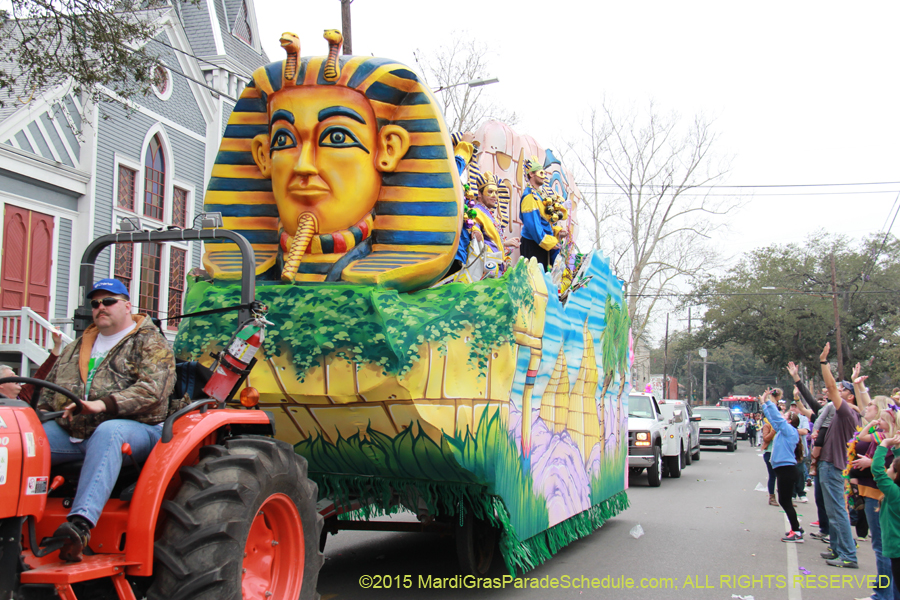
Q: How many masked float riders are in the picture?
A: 2